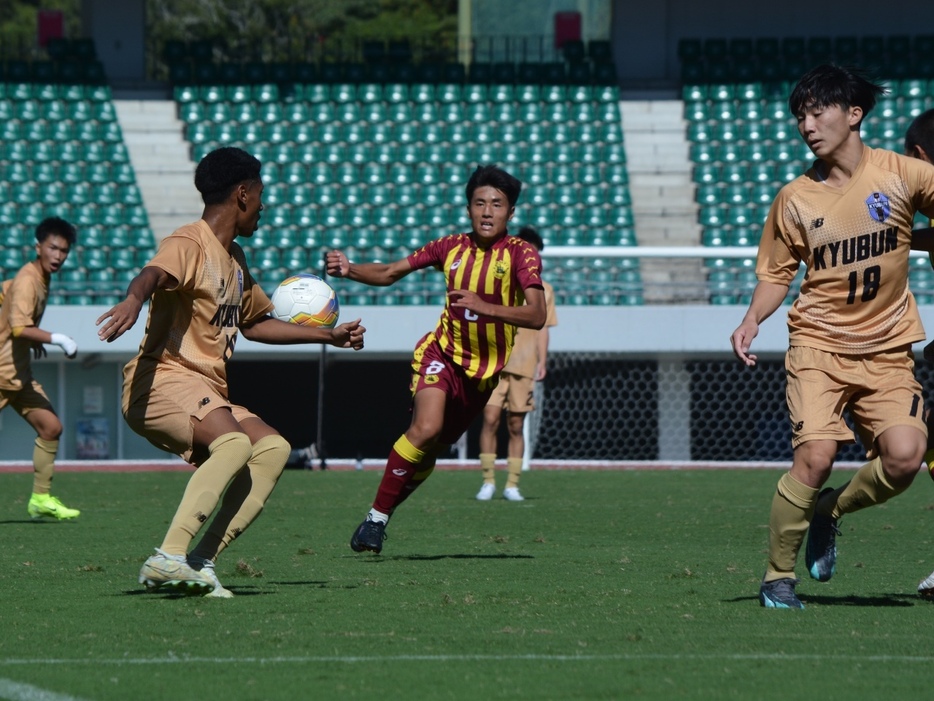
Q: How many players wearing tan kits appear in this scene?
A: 4